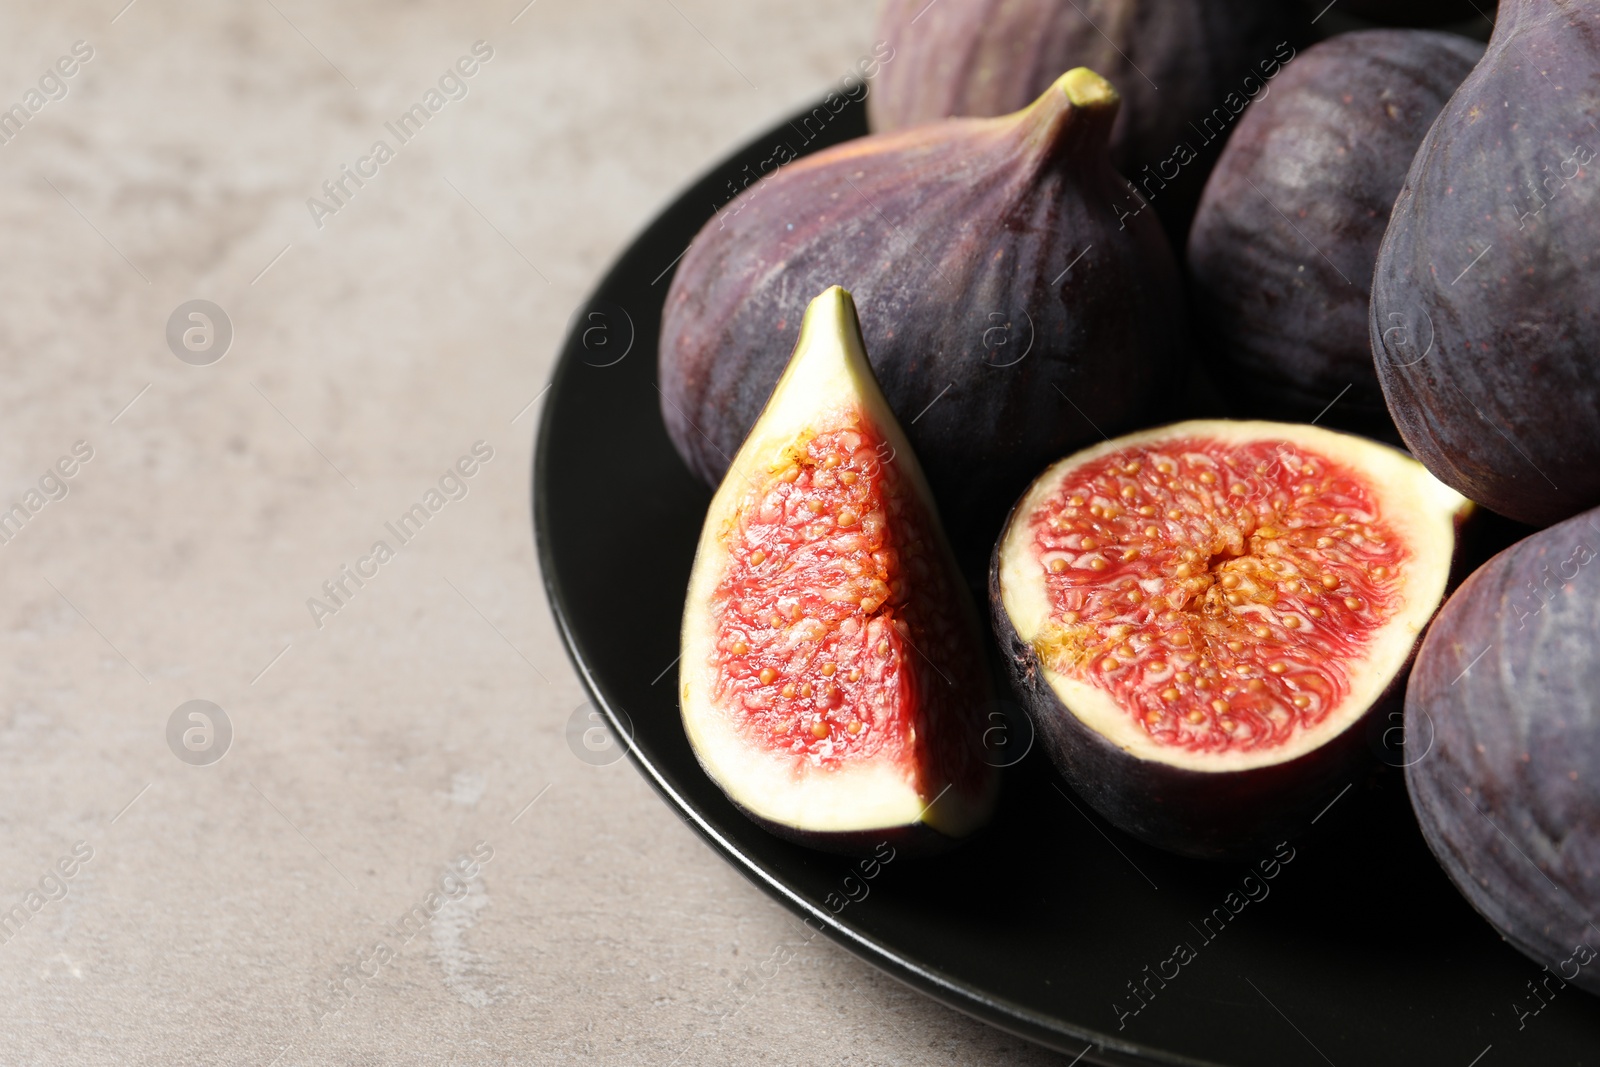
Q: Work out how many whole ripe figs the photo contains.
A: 5